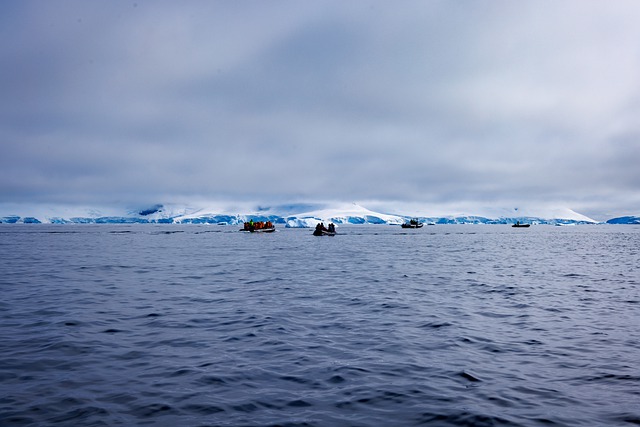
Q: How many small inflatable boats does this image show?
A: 4